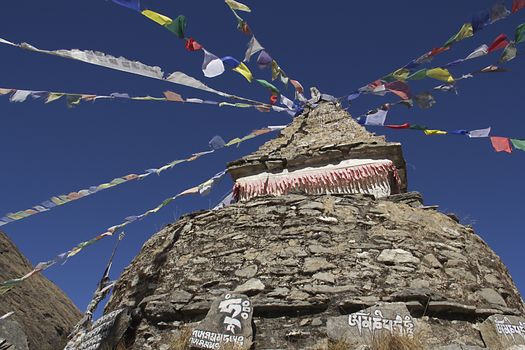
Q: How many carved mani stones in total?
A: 4